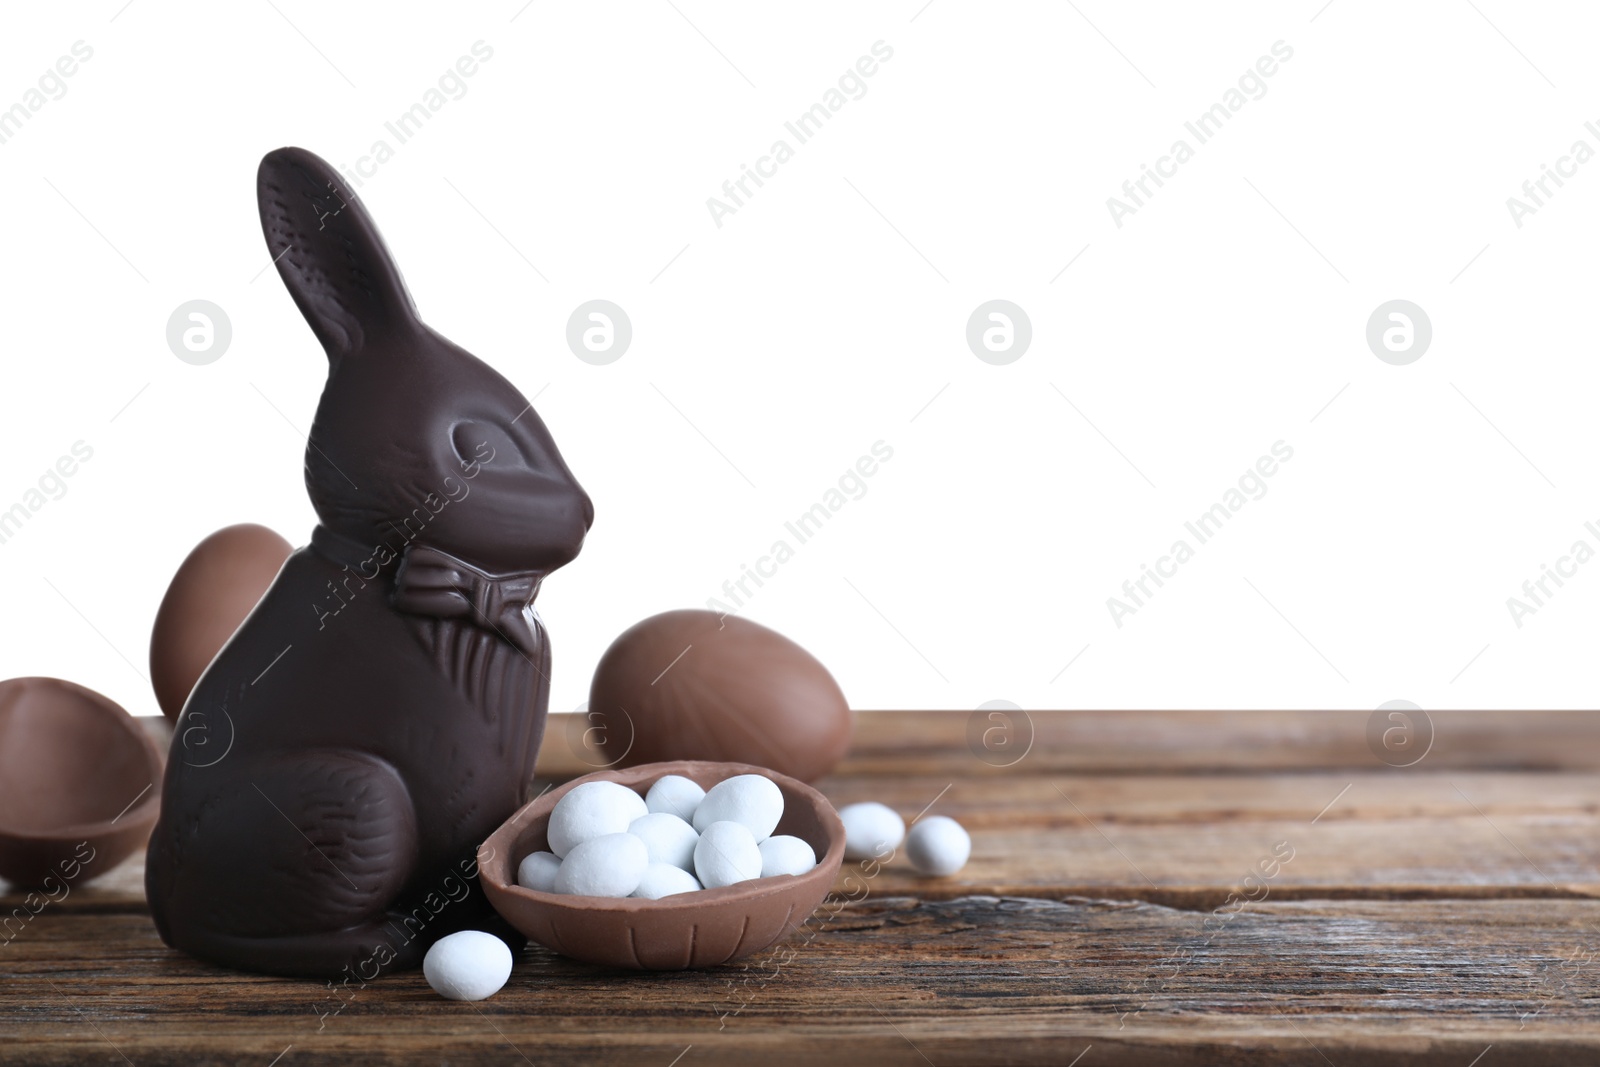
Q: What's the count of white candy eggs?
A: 12